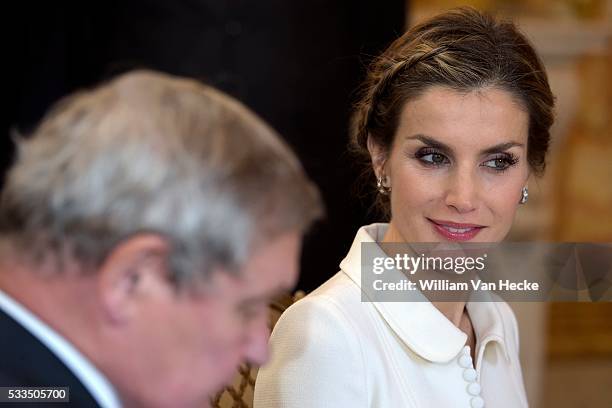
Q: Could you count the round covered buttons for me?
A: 4